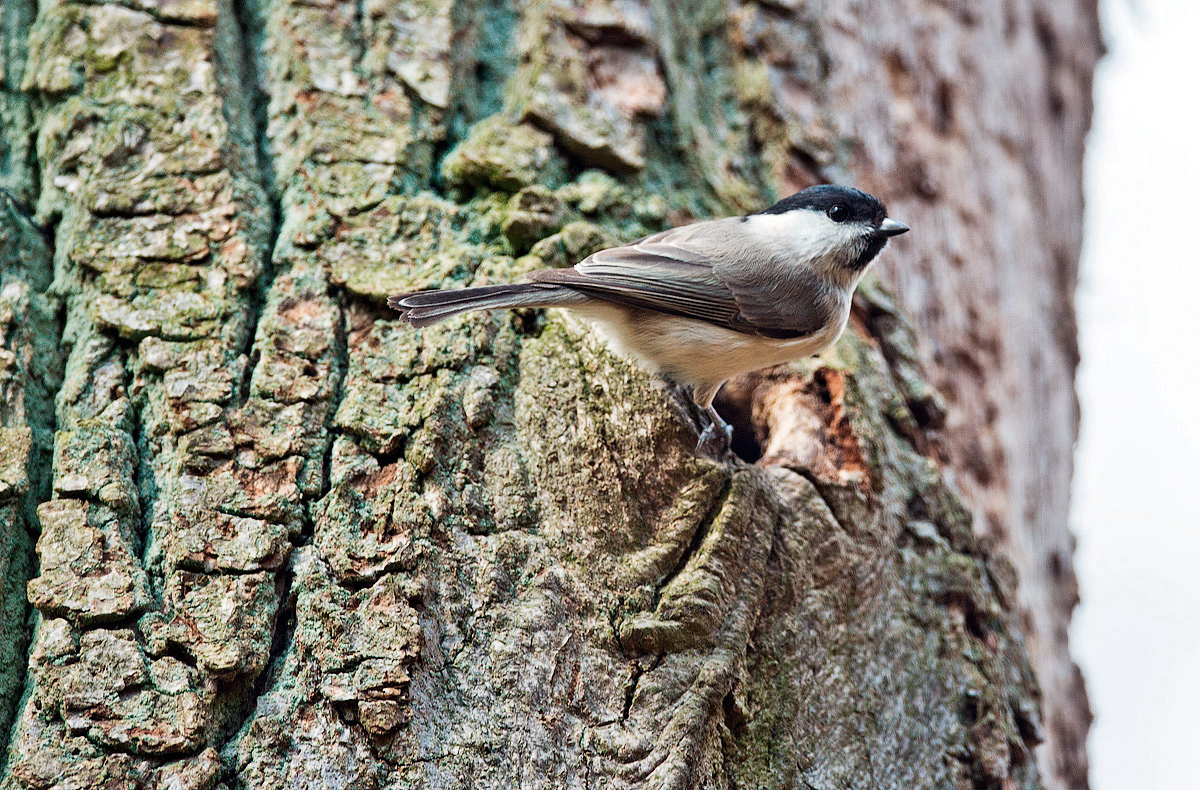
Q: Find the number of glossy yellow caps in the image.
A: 0